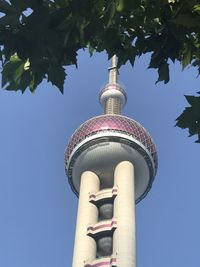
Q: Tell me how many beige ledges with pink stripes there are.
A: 3